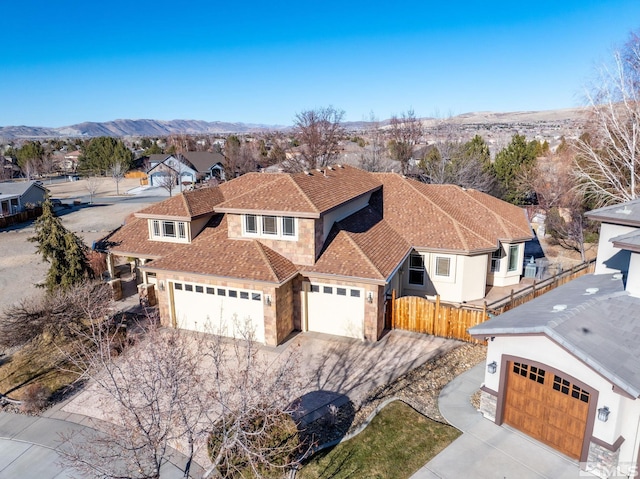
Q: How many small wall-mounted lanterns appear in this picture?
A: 5